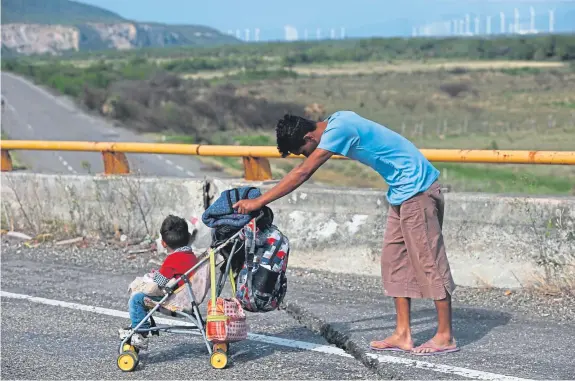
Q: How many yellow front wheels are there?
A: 2